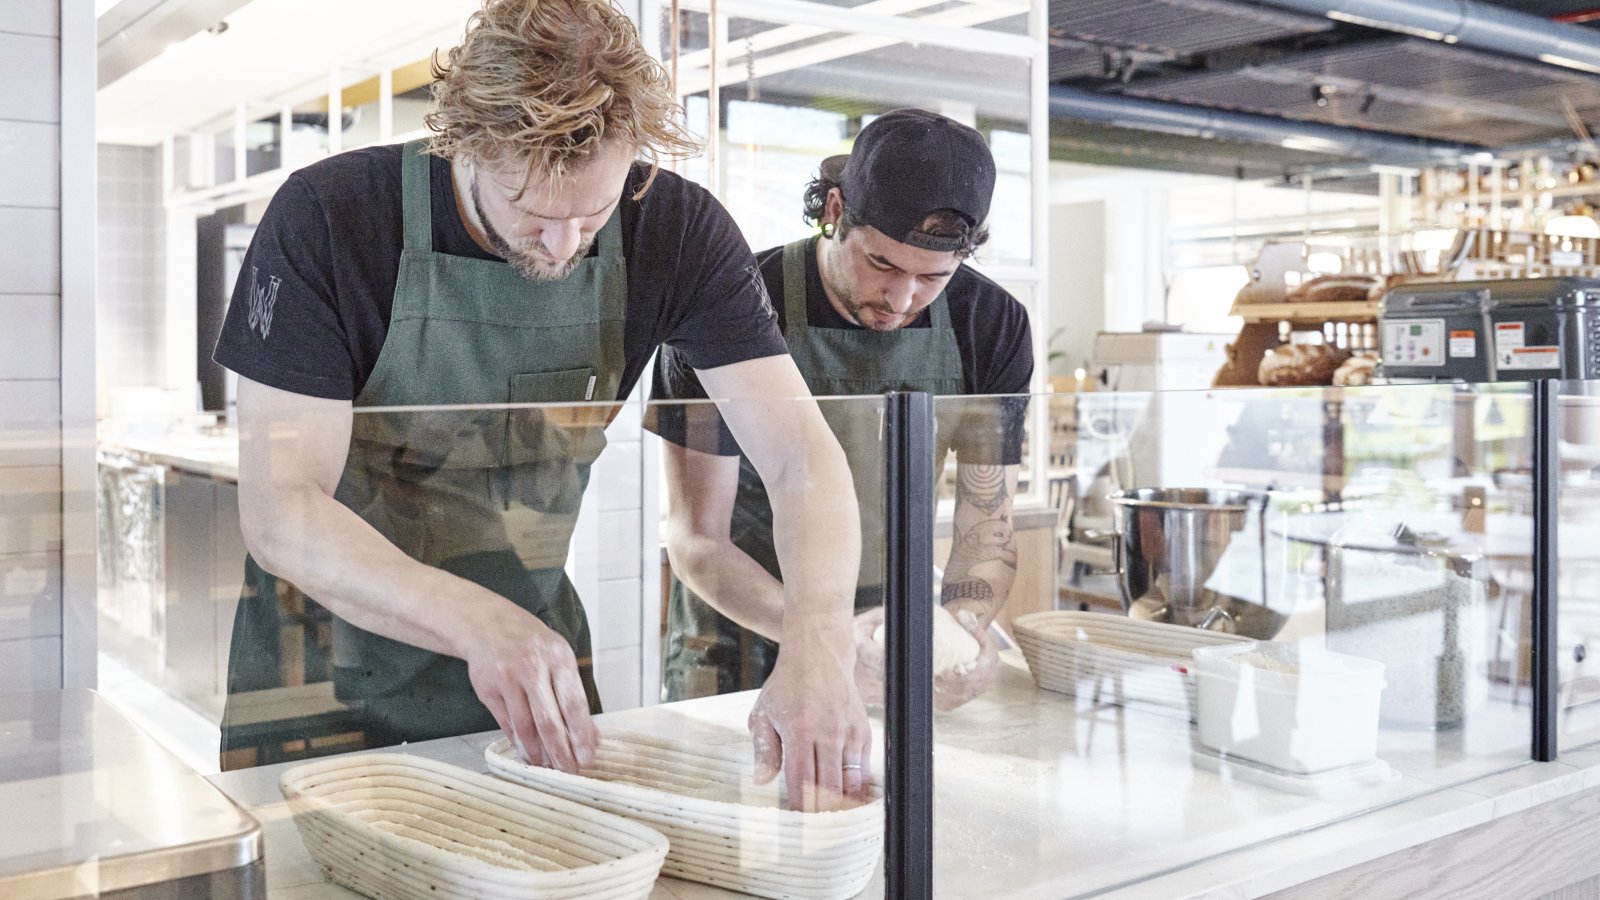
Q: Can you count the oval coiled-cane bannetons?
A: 3